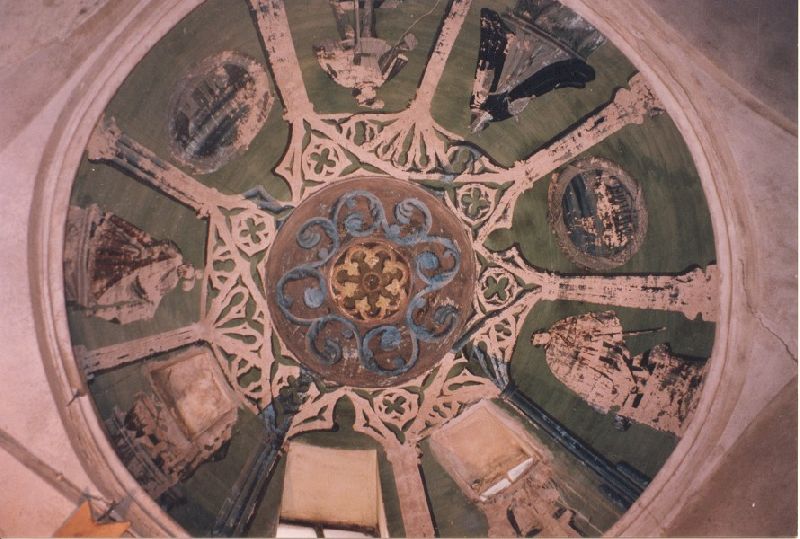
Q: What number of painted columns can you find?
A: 9